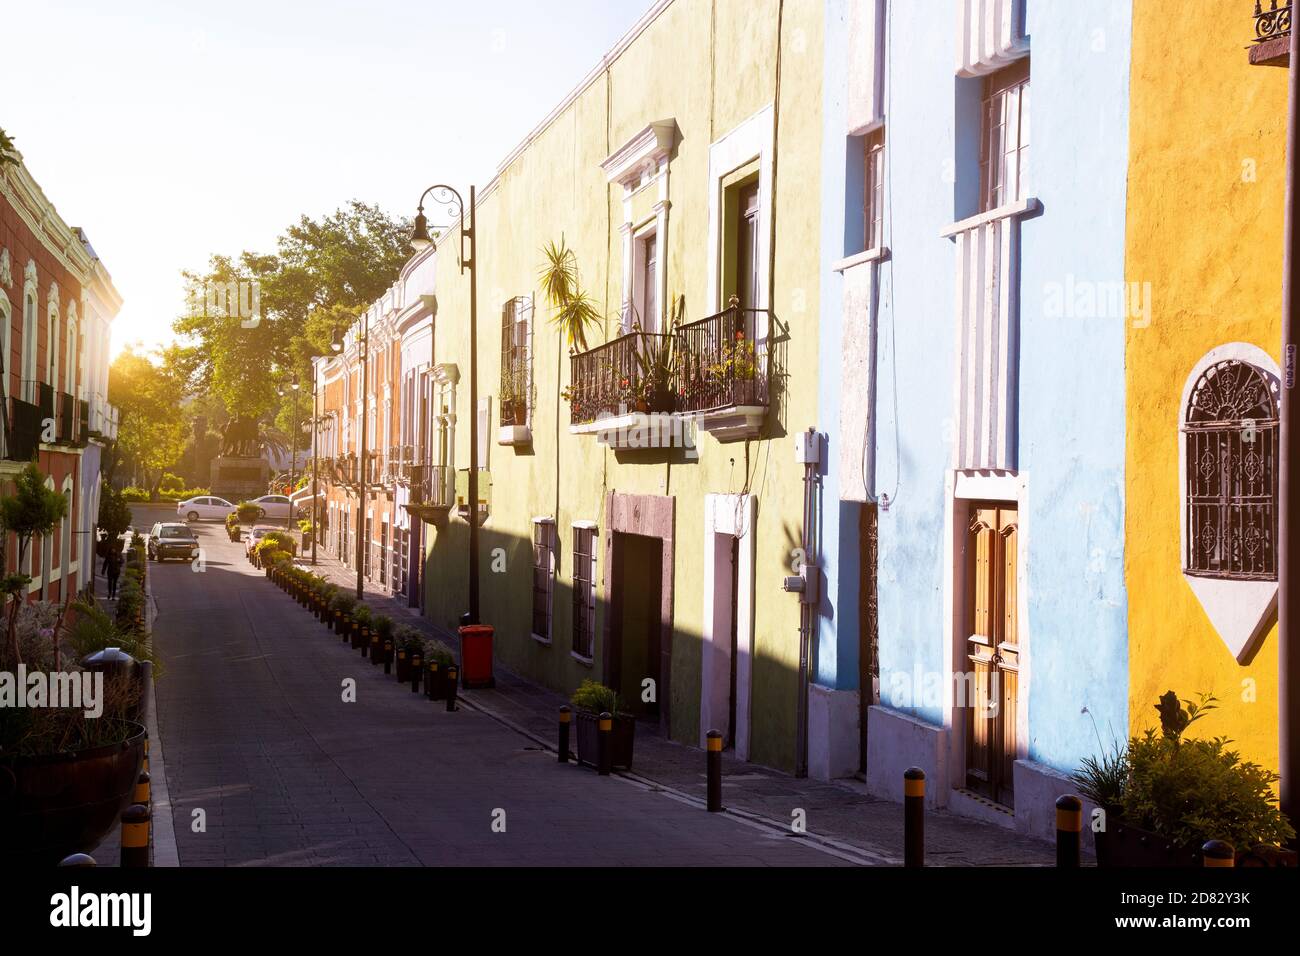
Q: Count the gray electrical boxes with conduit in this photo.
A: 2